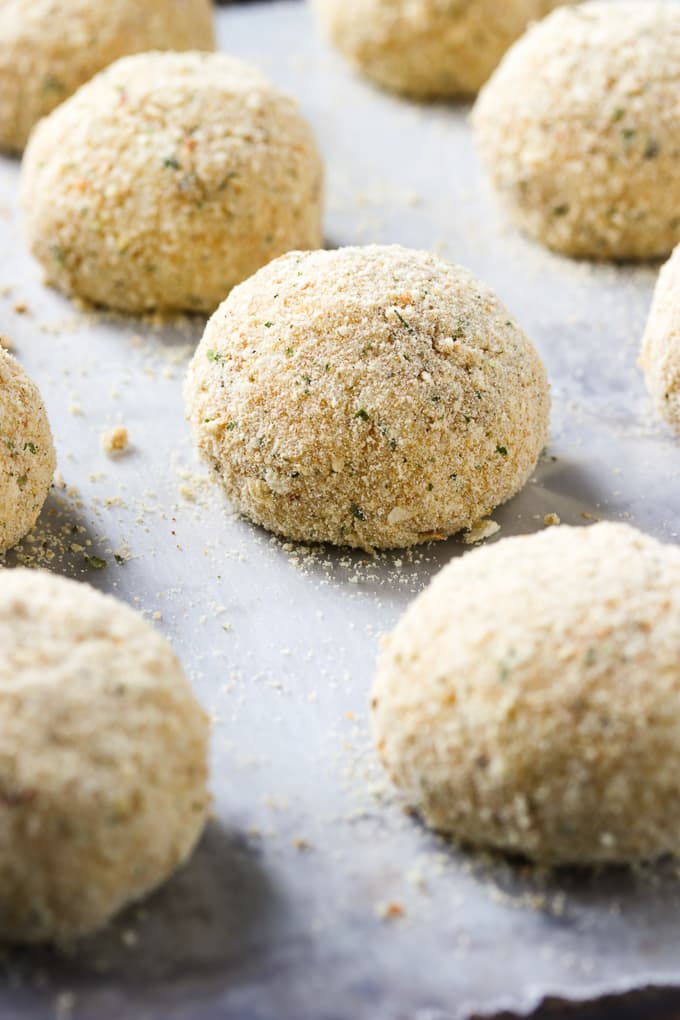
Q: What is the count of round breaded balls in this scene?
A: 9